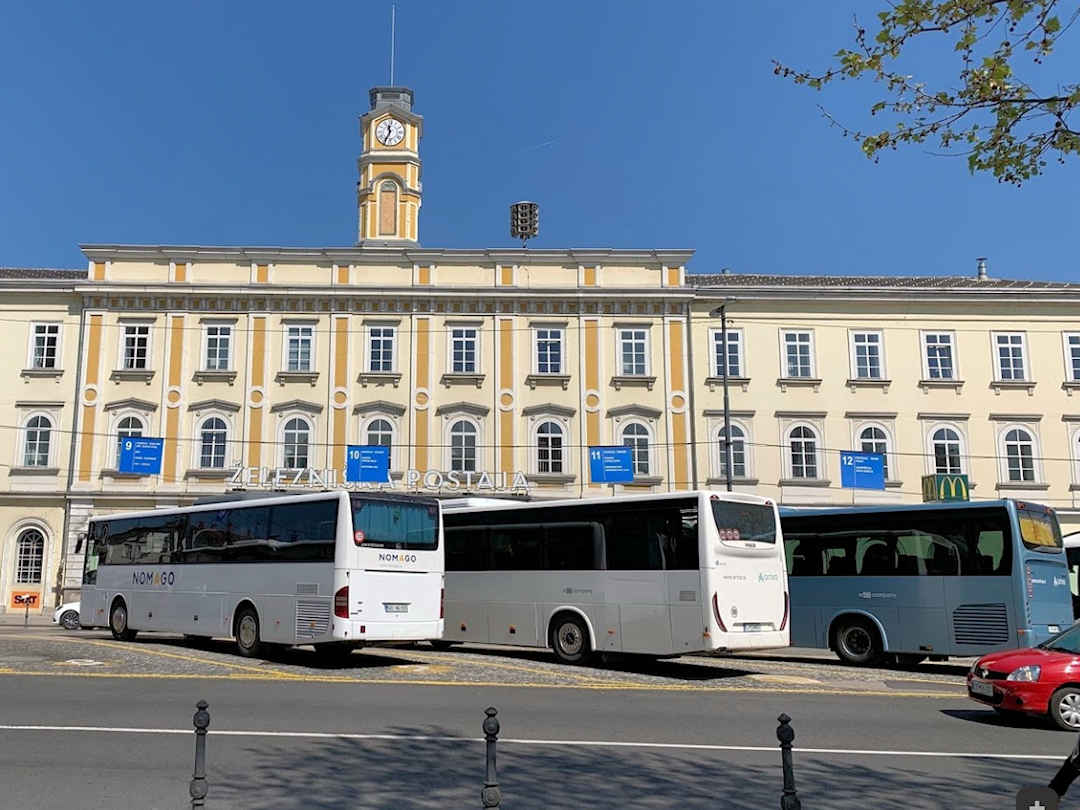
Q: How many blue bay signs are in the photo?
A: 4